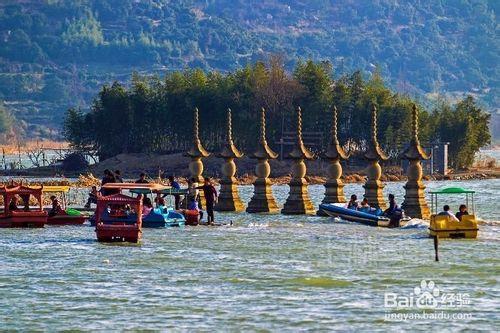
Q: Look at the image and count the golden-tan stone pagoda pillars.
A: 7